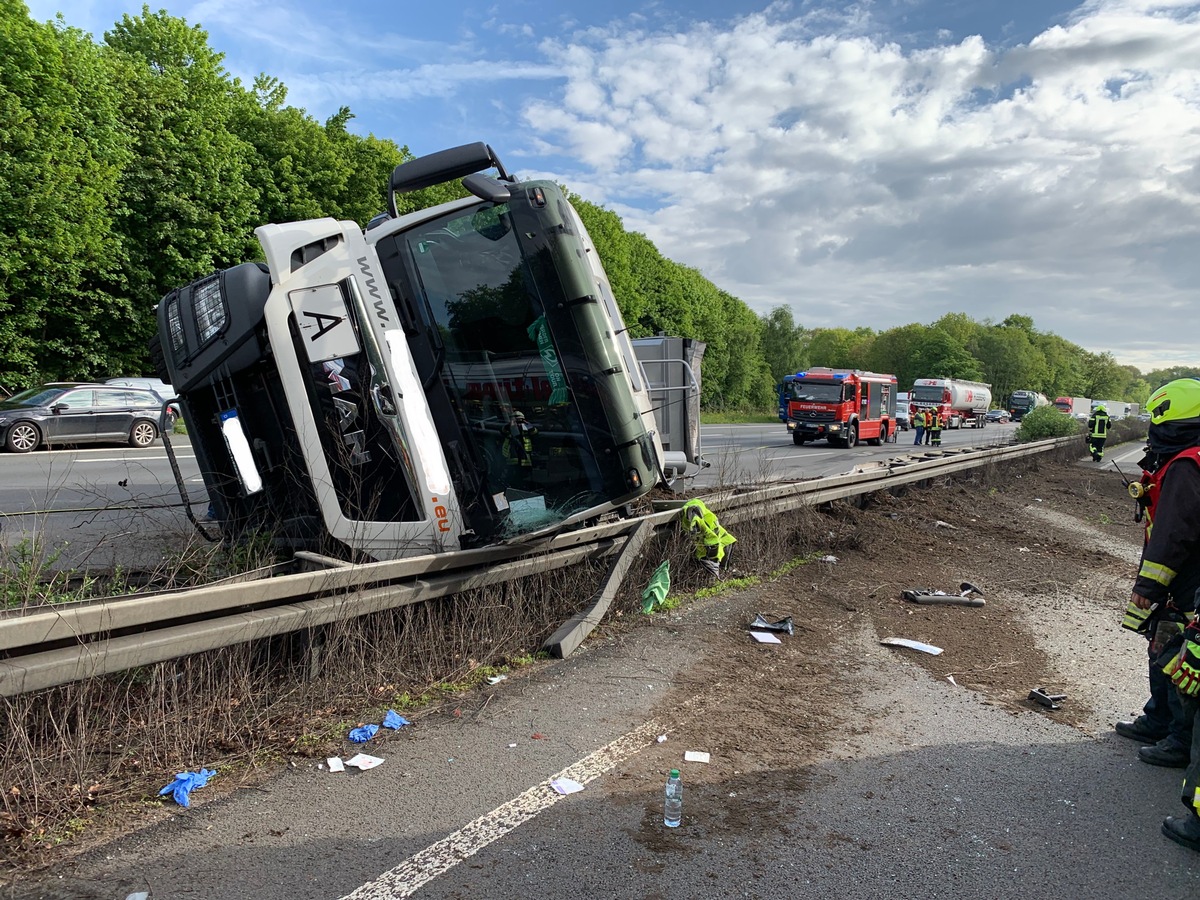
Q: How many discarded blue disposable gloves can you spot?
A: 3